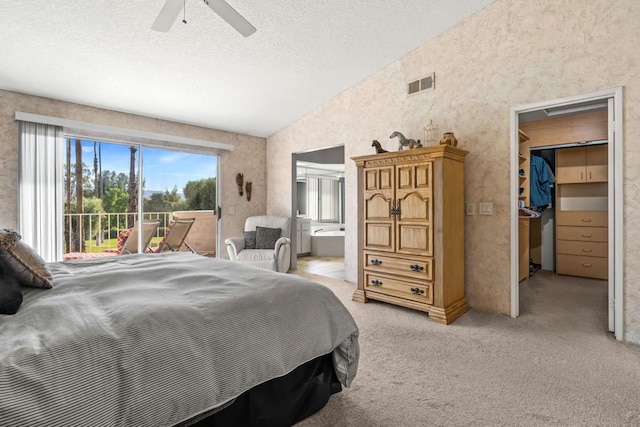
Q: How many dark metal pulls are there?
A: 6